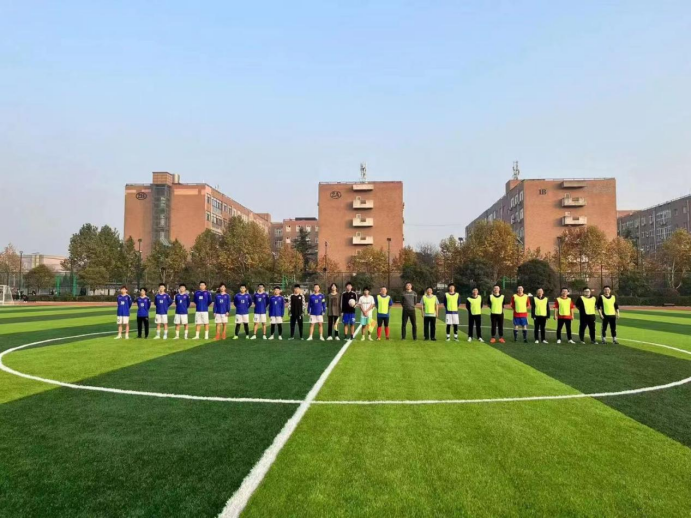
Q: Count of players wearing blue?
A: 10